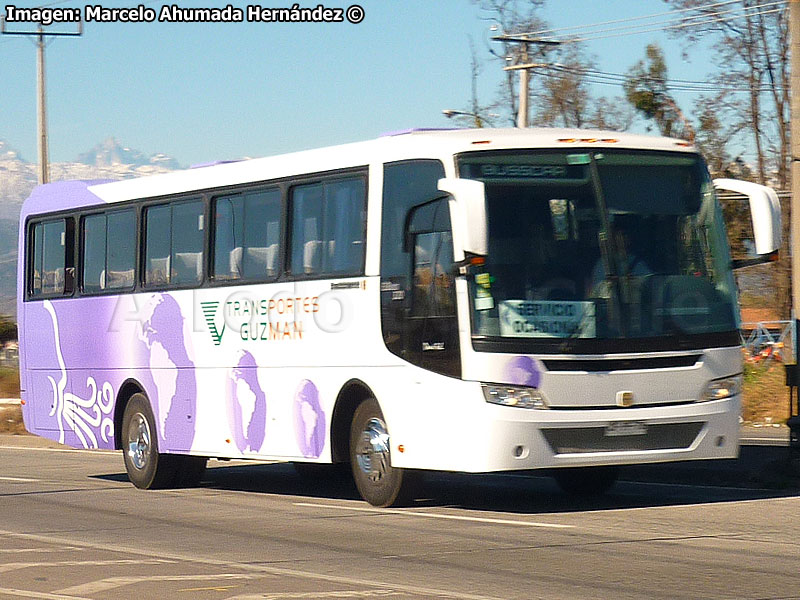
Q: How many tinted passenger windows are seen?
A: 5